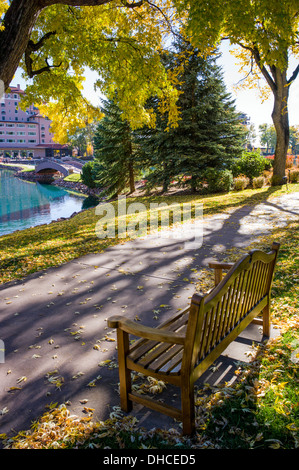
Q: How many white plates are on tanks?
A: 0